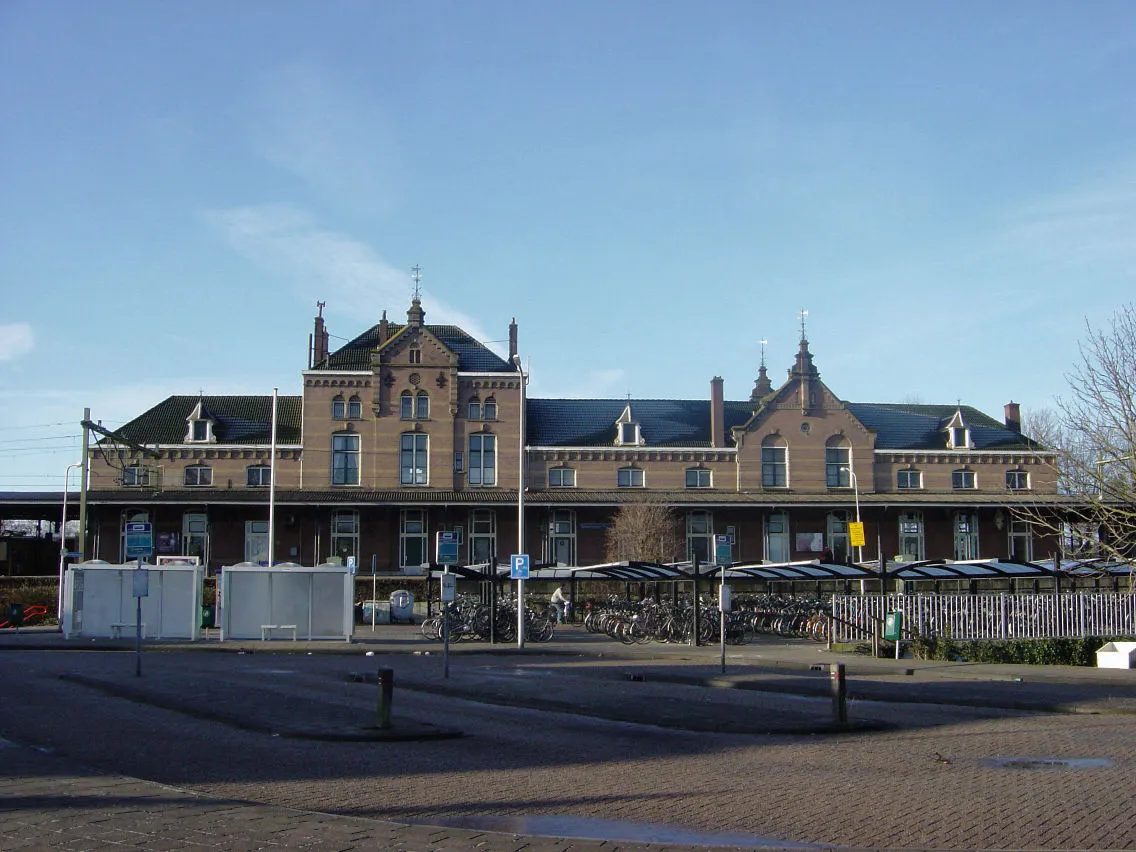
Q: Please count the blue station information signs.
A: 3